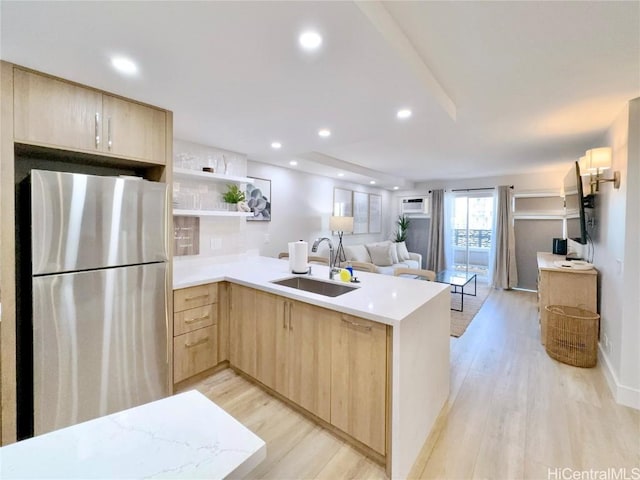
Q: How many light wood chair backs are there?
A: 4